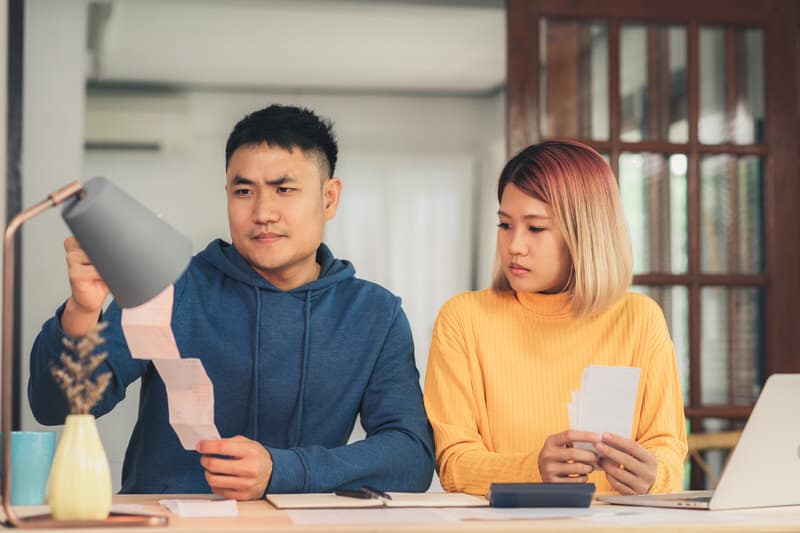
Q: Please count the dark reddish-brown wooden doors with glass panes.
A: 1